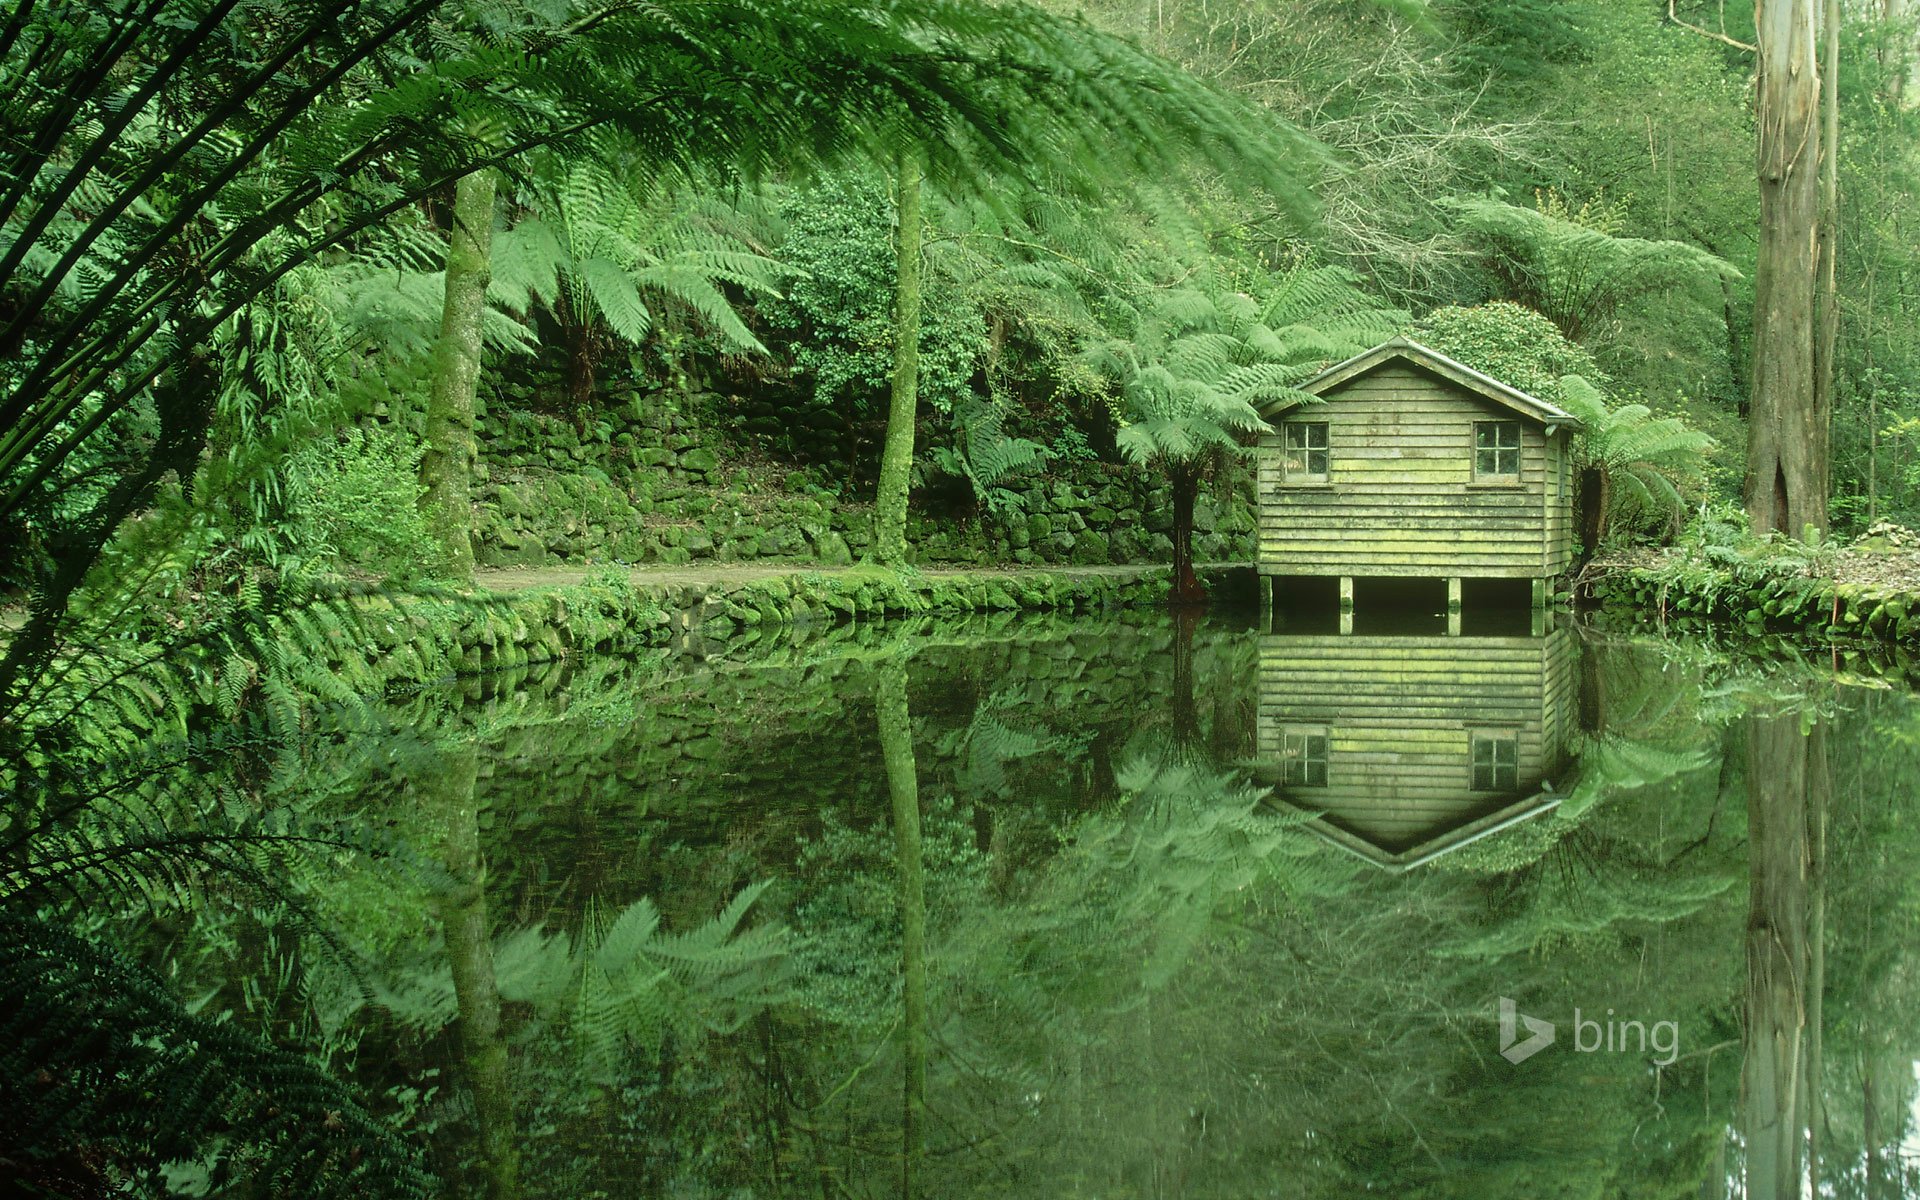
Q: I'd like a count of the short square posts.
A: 4